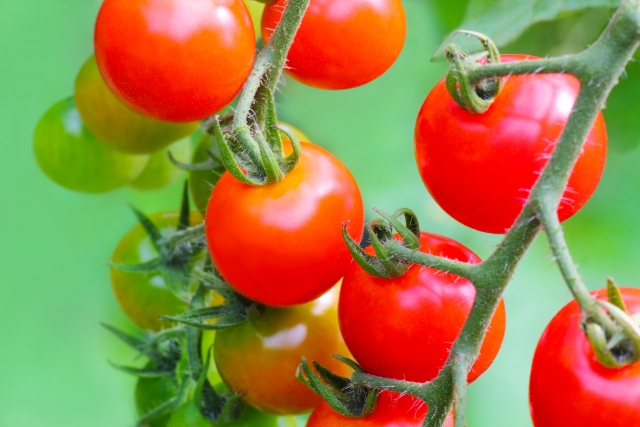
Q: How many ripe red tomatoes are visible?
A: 7